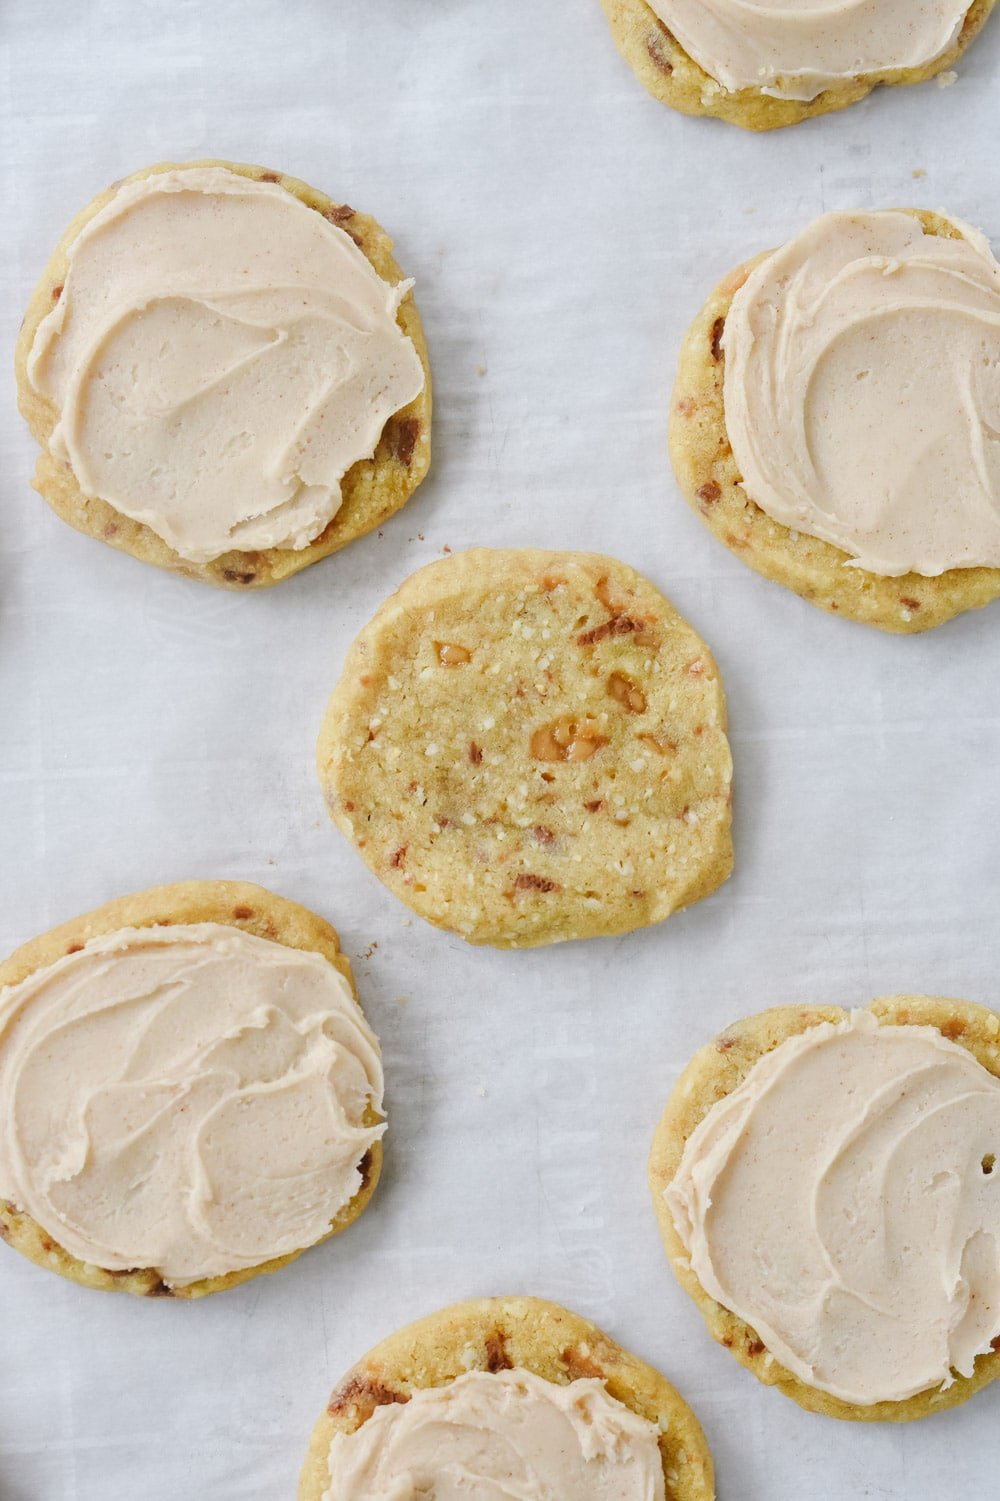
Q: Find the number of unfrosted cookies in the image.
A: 1